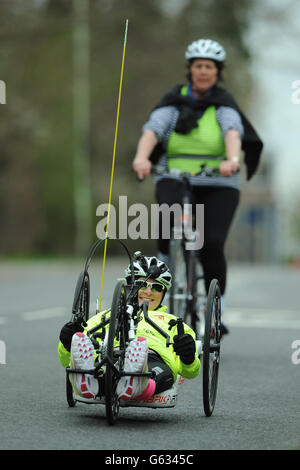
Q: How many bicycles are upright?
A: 1